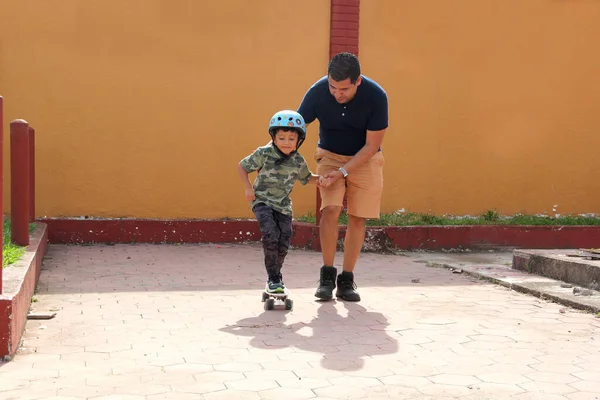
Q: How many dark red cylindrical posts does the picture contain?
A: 3